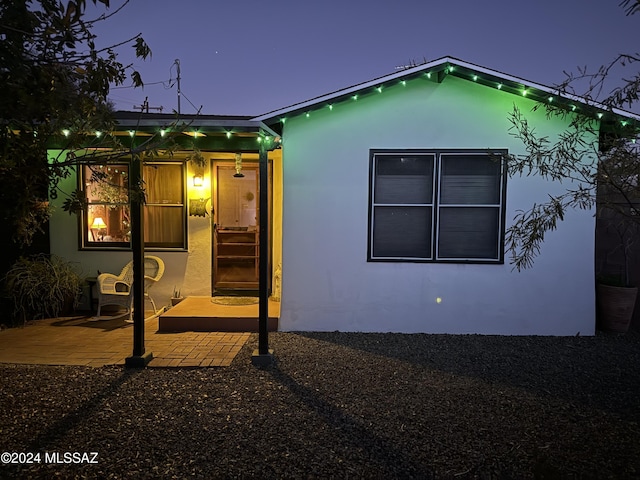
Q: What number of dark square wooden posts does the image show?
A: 2